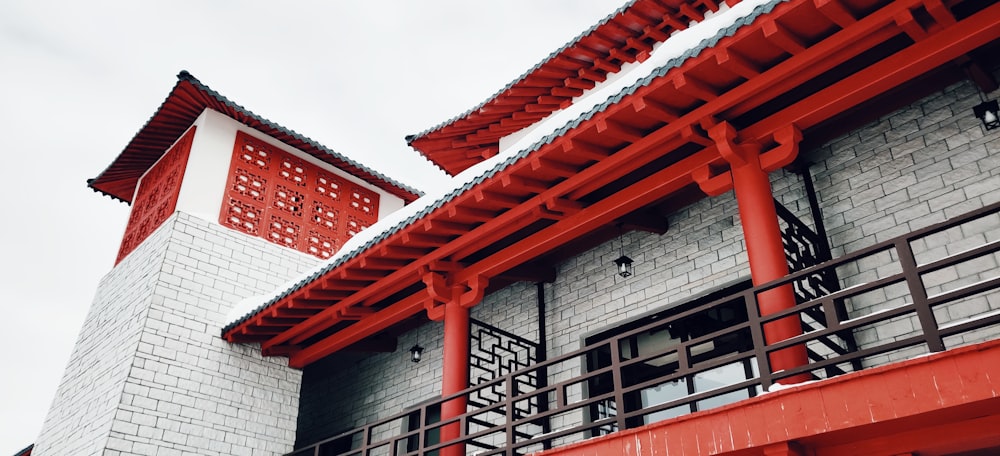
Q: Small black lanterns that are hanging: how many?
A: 3